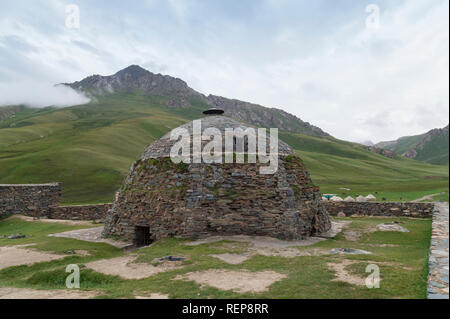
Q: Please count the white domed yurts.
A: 5